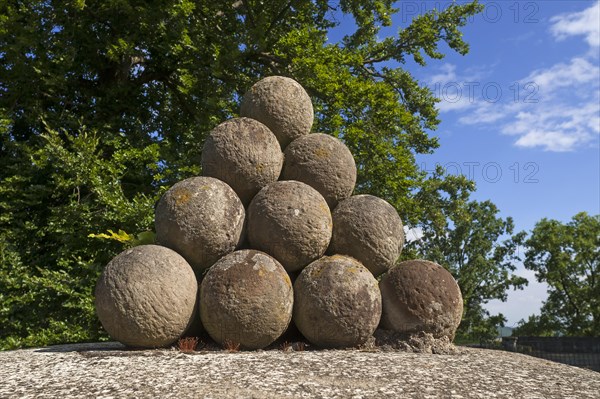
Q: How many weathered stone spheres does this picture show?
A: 10